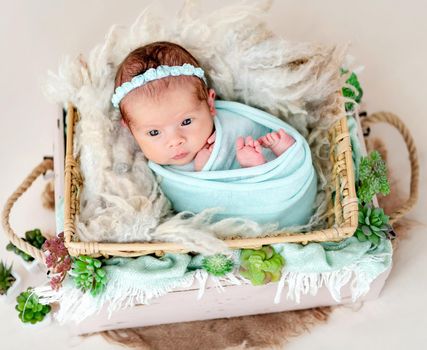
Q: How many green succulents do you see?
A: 9